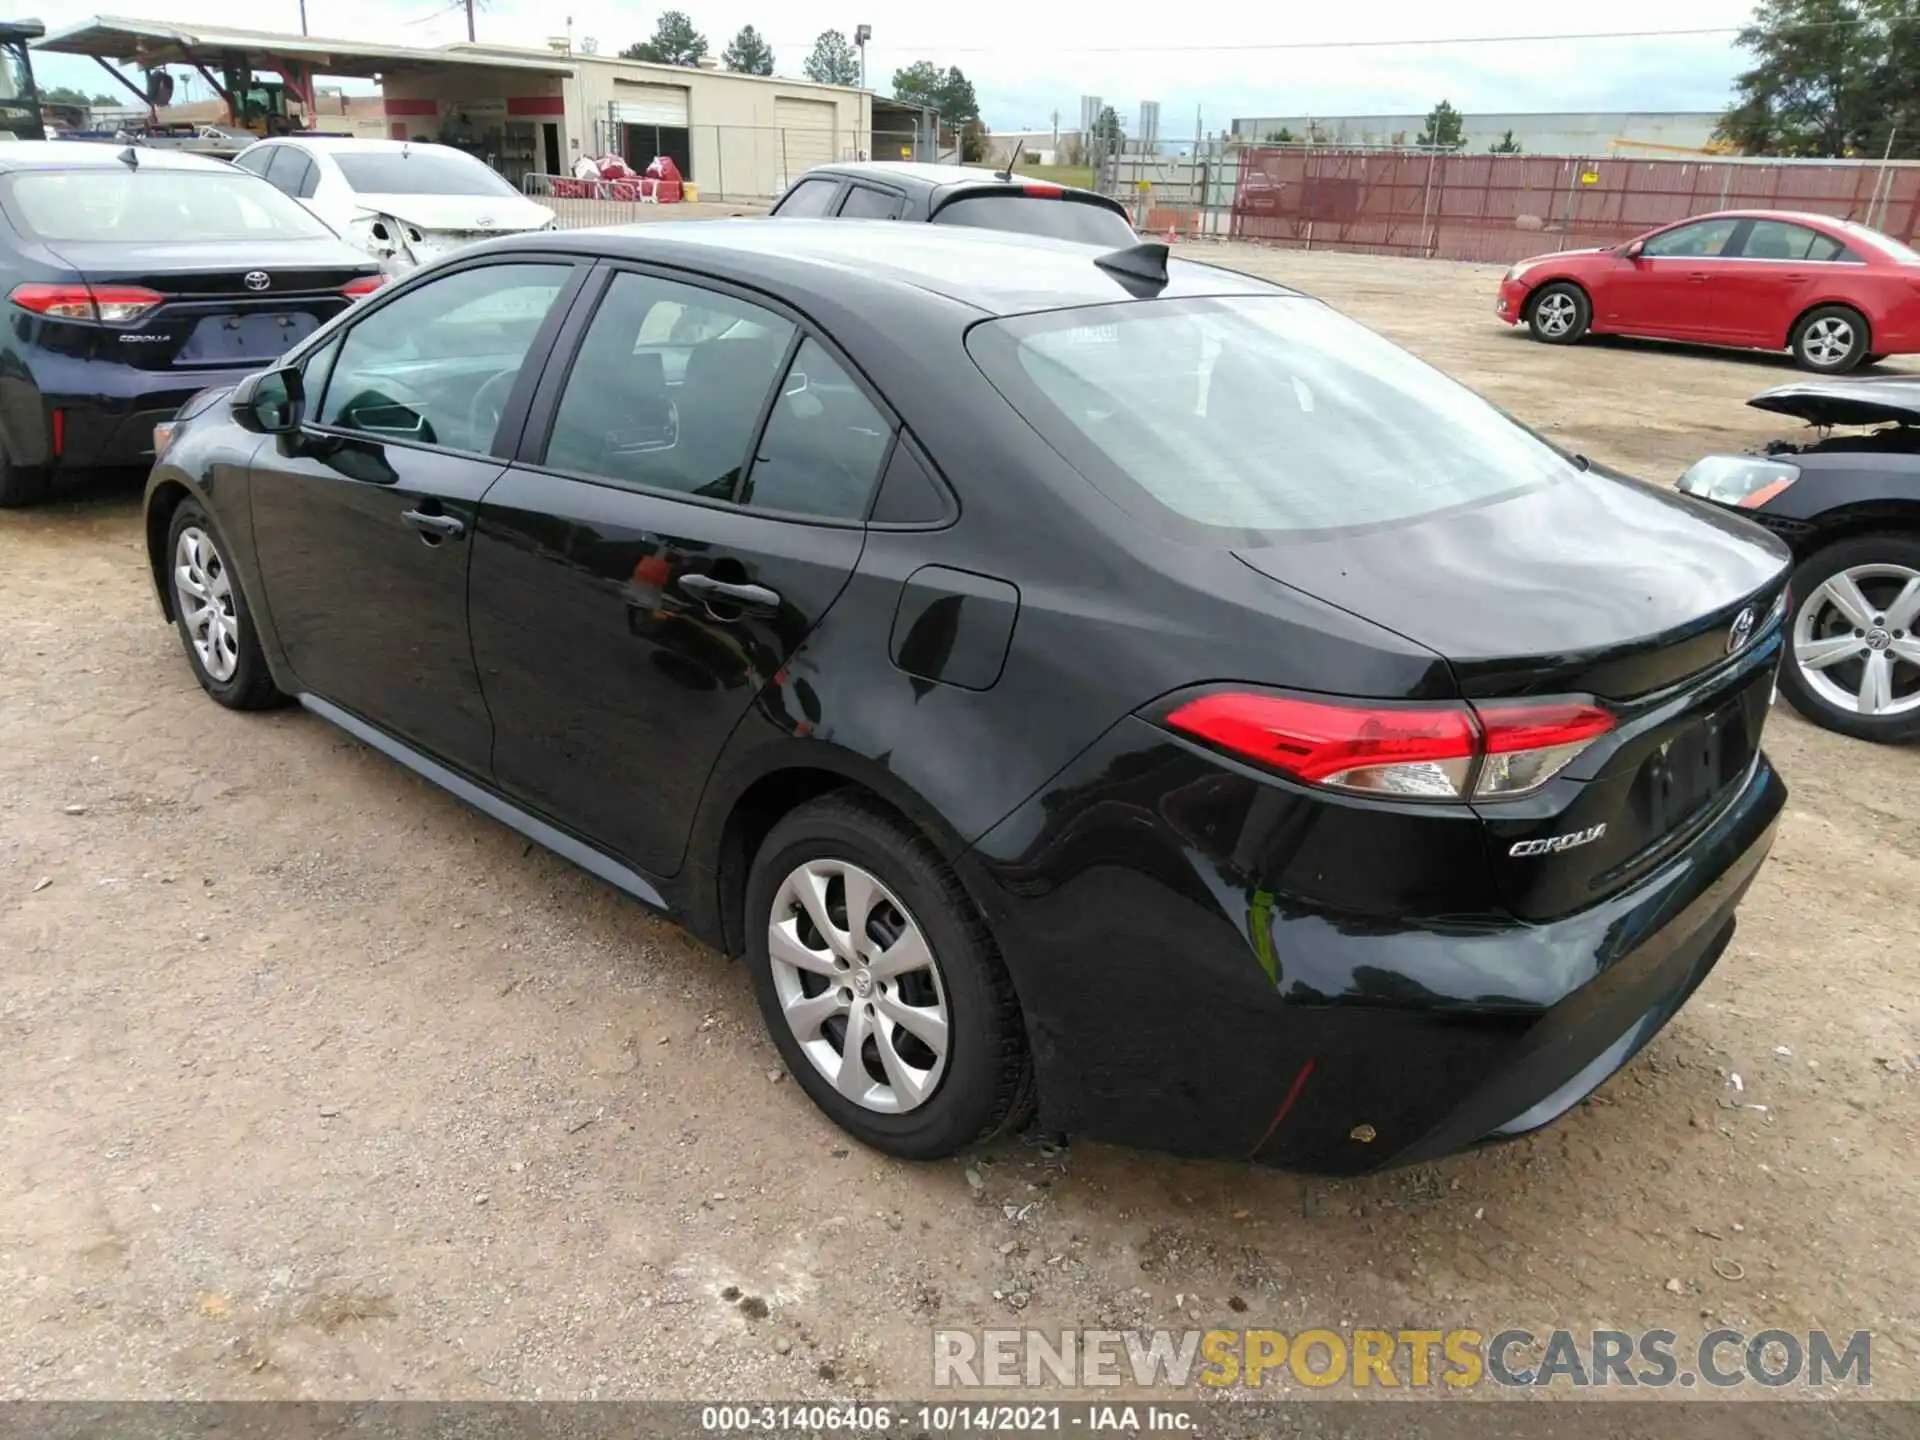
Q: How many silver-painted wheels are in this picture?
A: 5